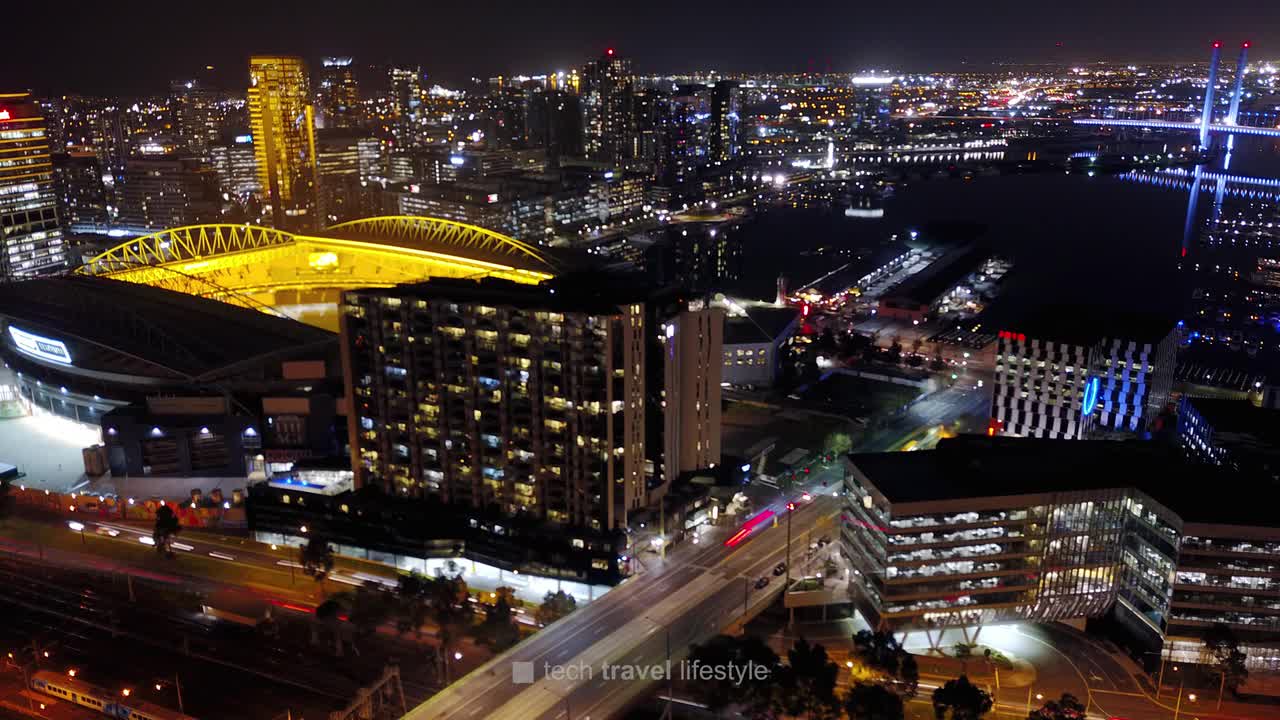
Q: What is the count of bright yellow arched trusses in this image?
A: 2